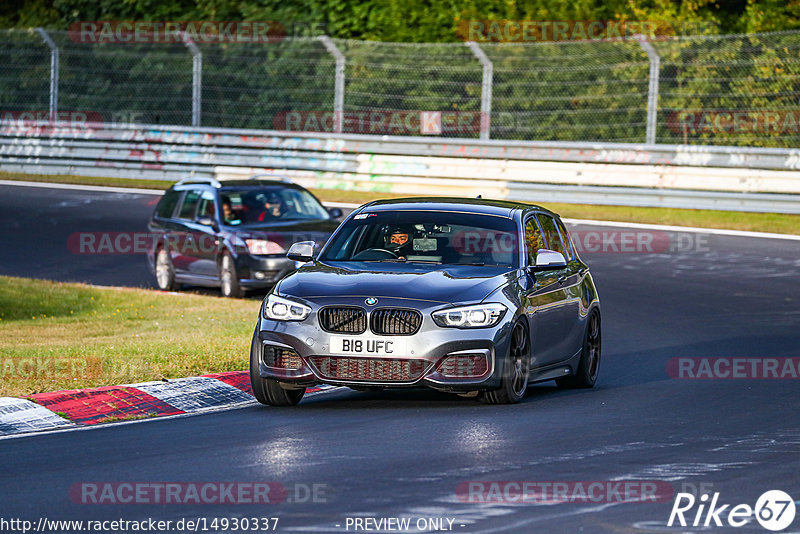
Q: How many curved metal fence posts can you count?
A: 5